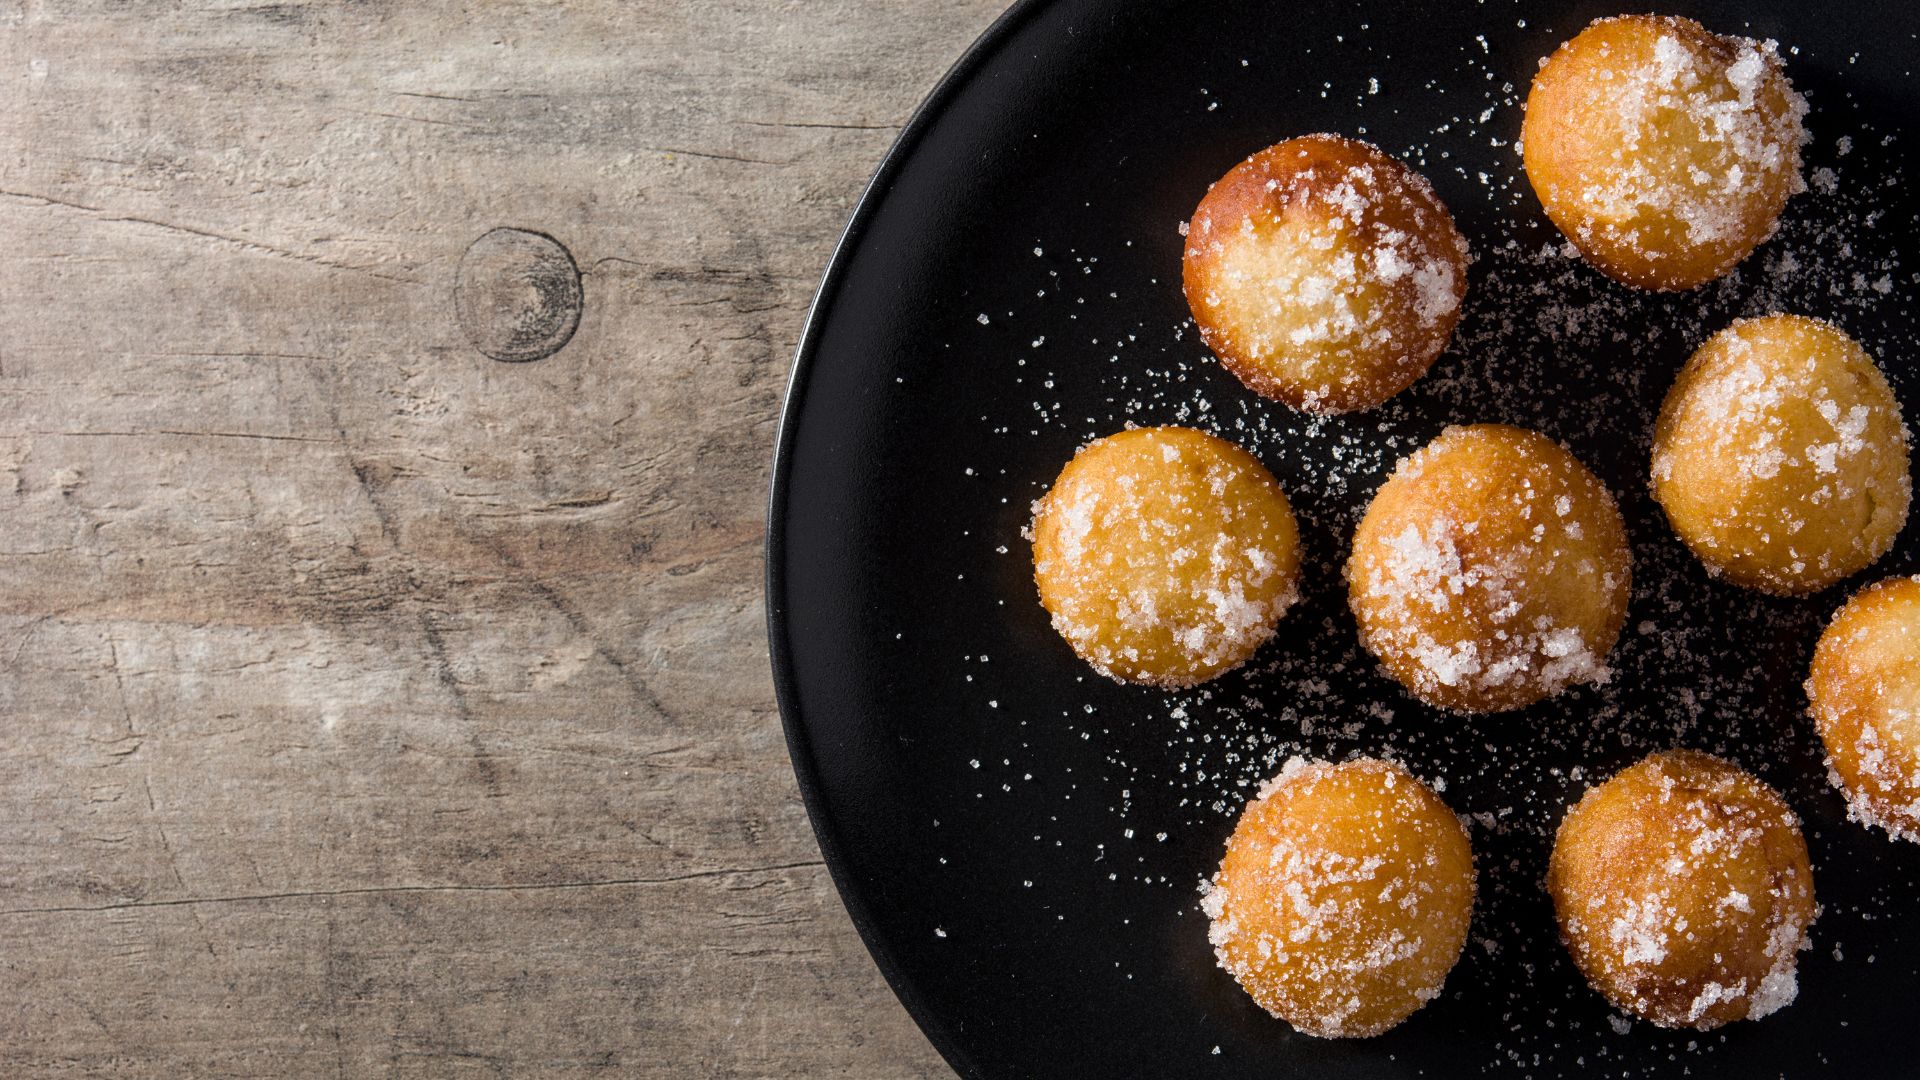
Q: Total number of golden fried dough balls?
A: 8